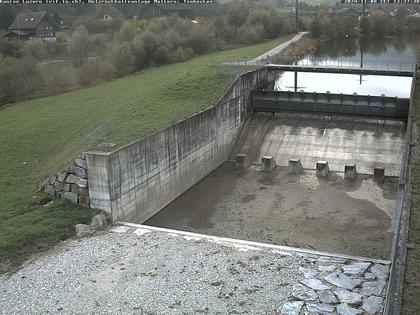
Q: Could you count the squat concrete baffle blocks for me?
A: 6